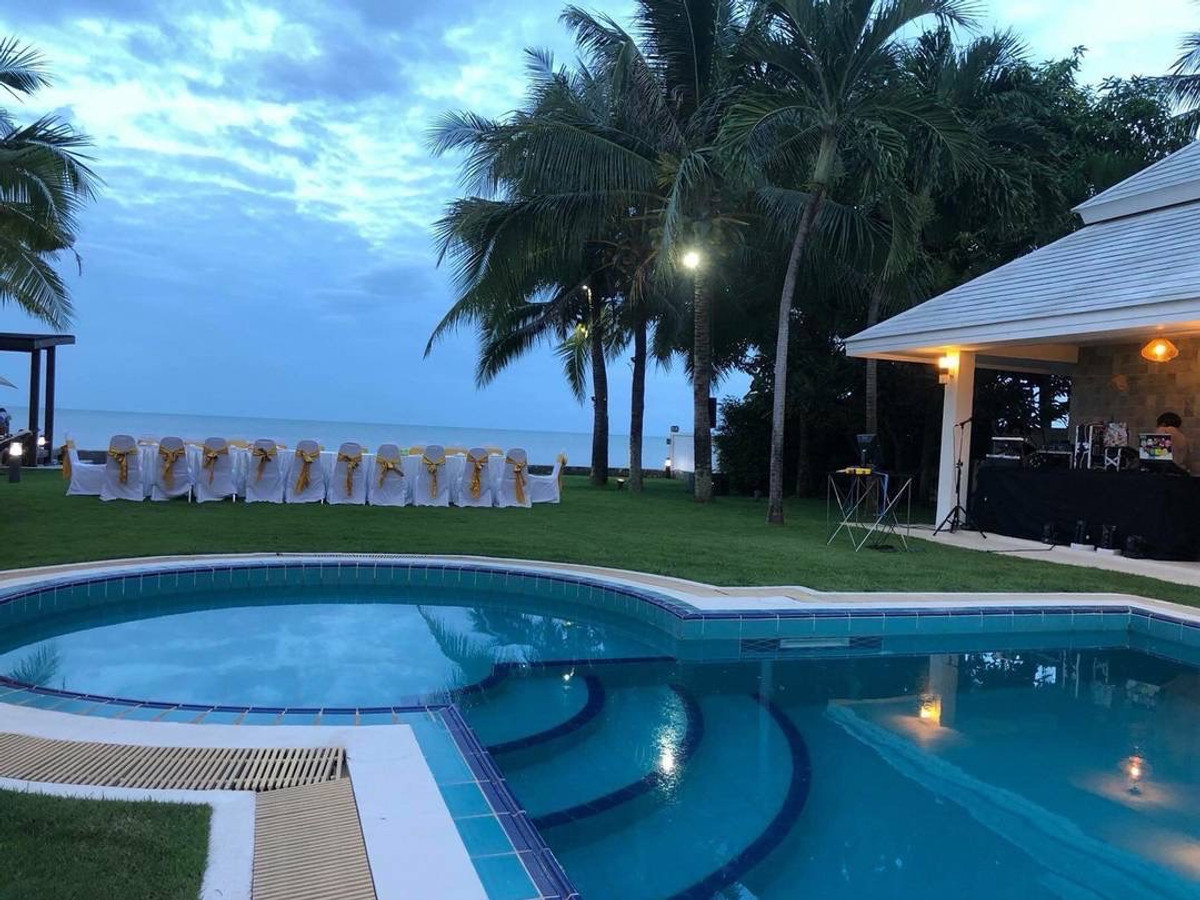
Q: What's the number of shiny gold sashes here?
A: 12